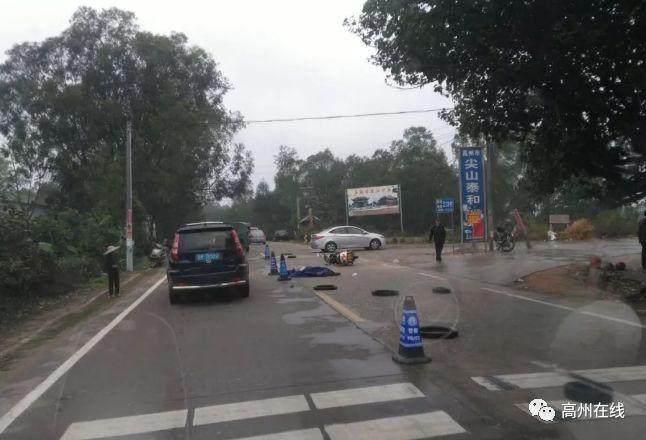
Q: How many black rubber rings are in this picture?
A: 5